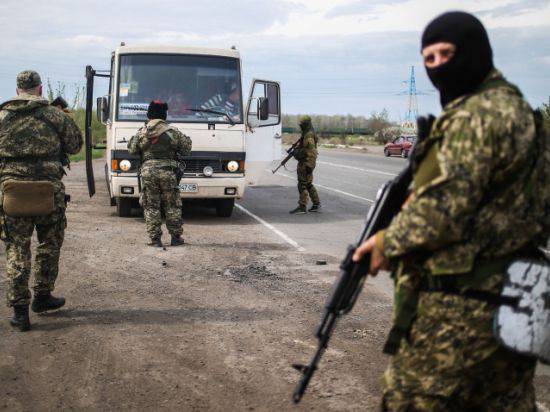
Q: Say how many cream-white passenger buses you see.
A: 1